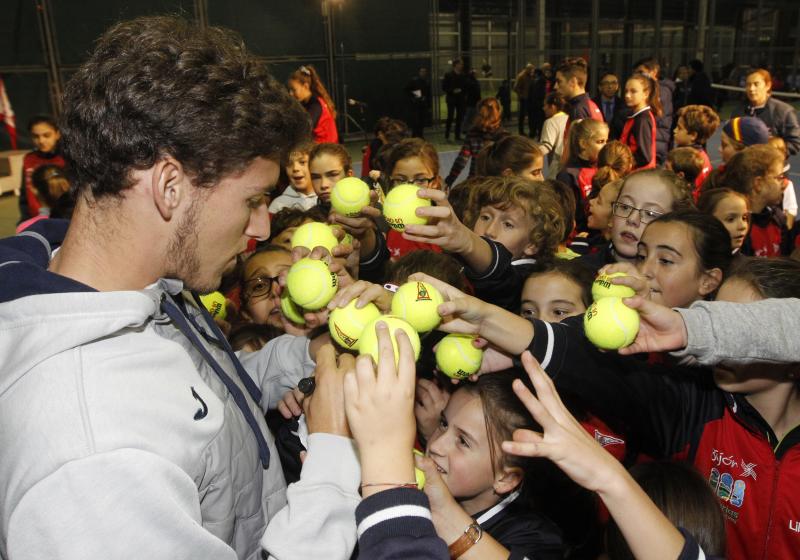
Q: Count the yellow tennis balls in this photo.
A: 14